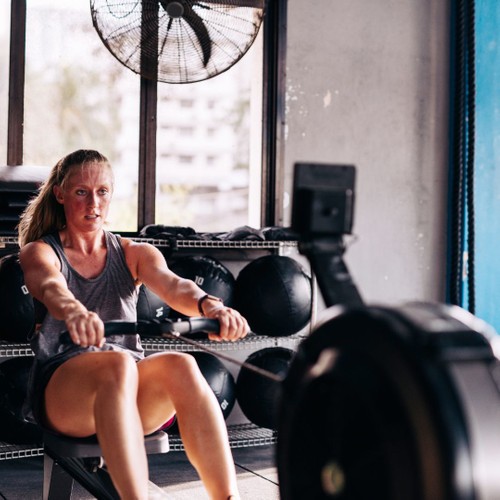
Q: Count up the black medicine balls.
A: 7